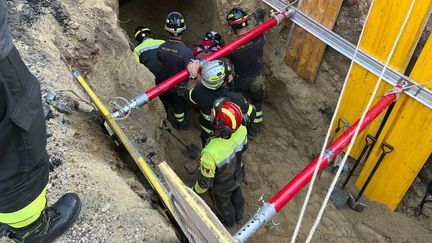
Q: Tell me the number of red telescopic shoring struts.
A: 2